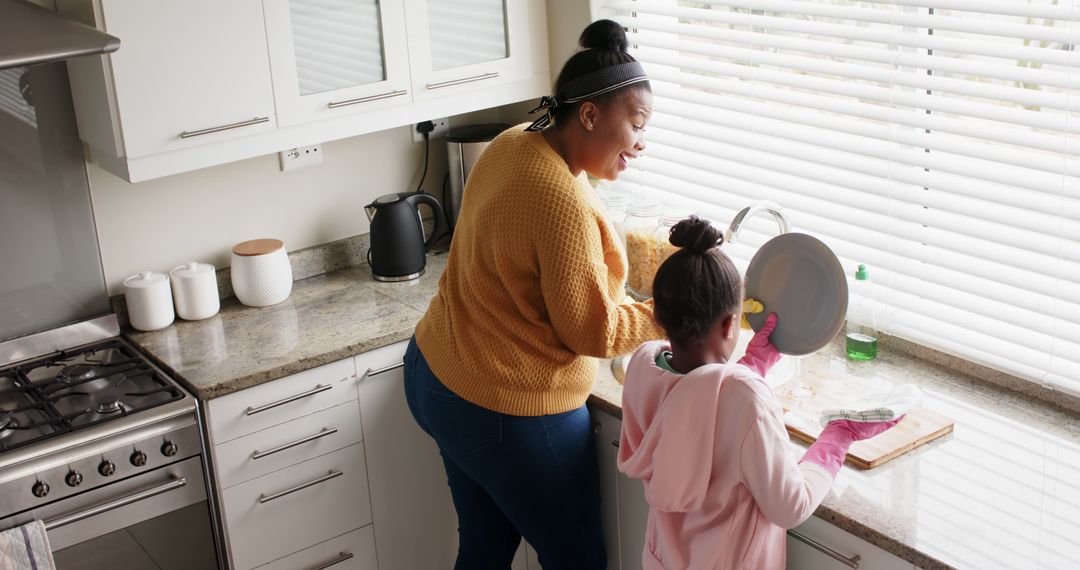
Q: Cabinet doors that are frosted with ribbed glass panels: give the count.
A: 2